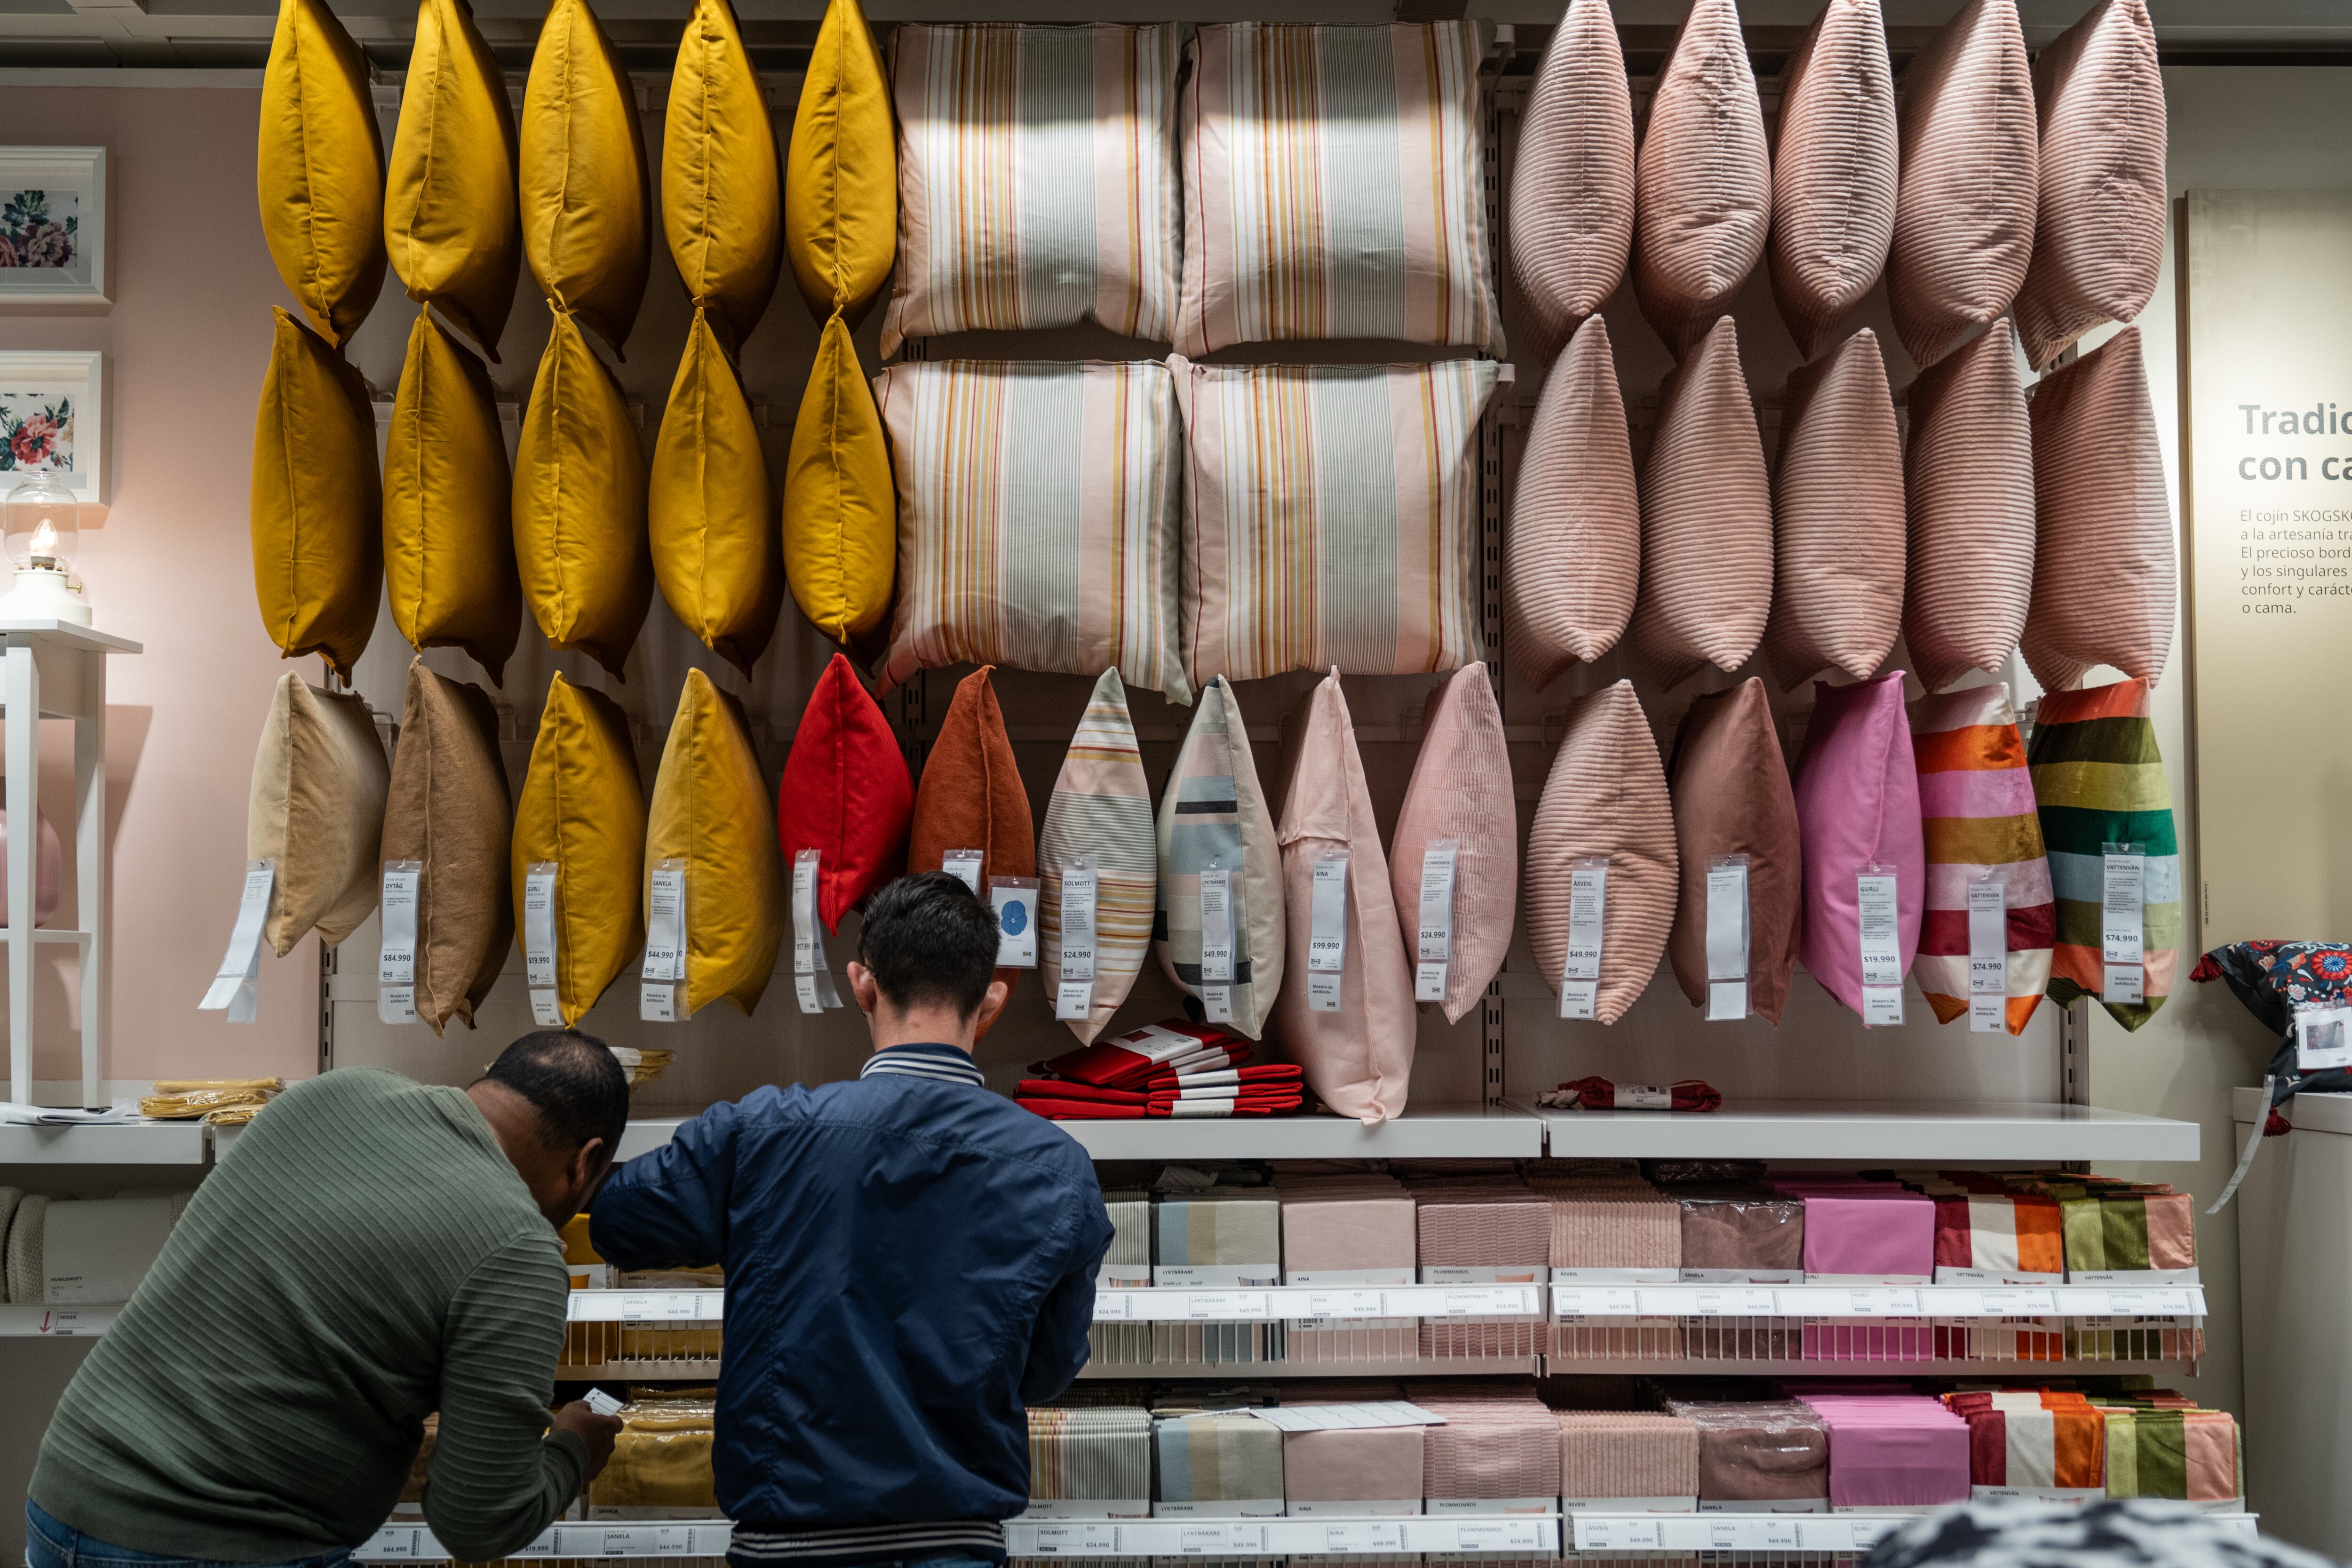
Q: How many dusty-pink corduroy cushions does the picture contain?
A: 11